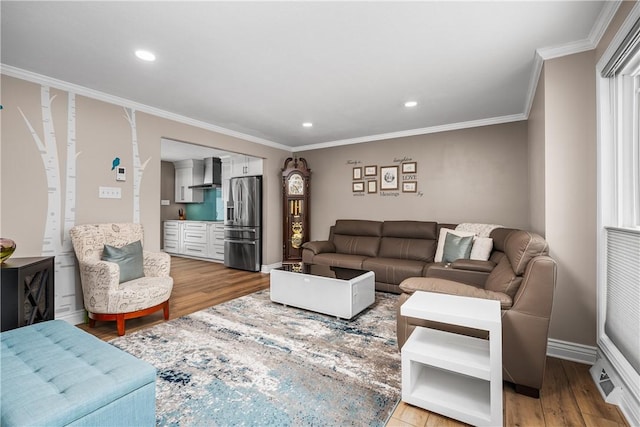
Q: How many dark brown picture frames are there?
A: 7